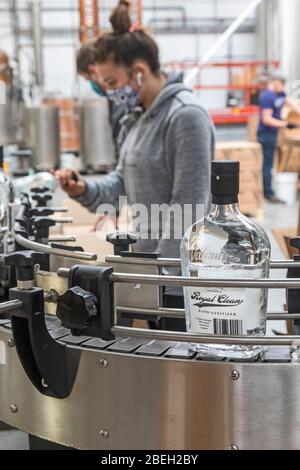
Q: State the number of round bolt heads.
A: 6